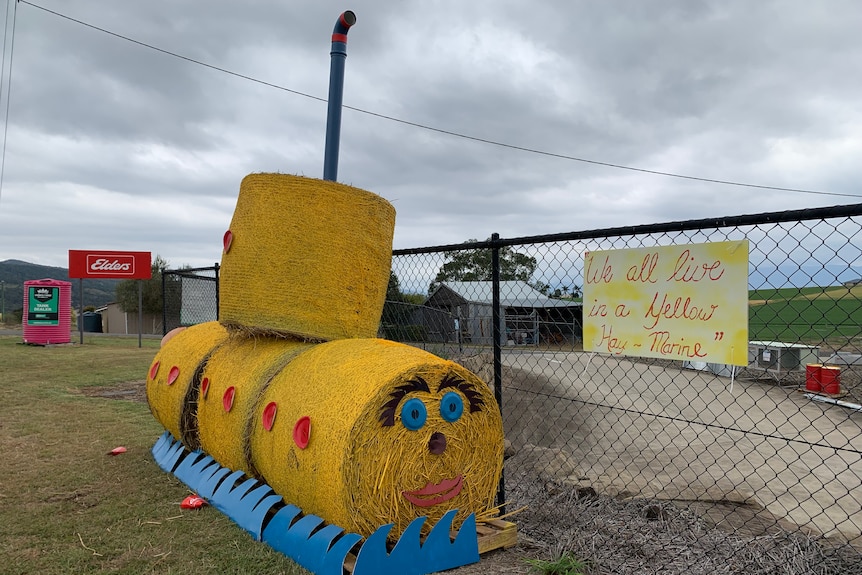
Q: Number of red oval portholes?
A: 7